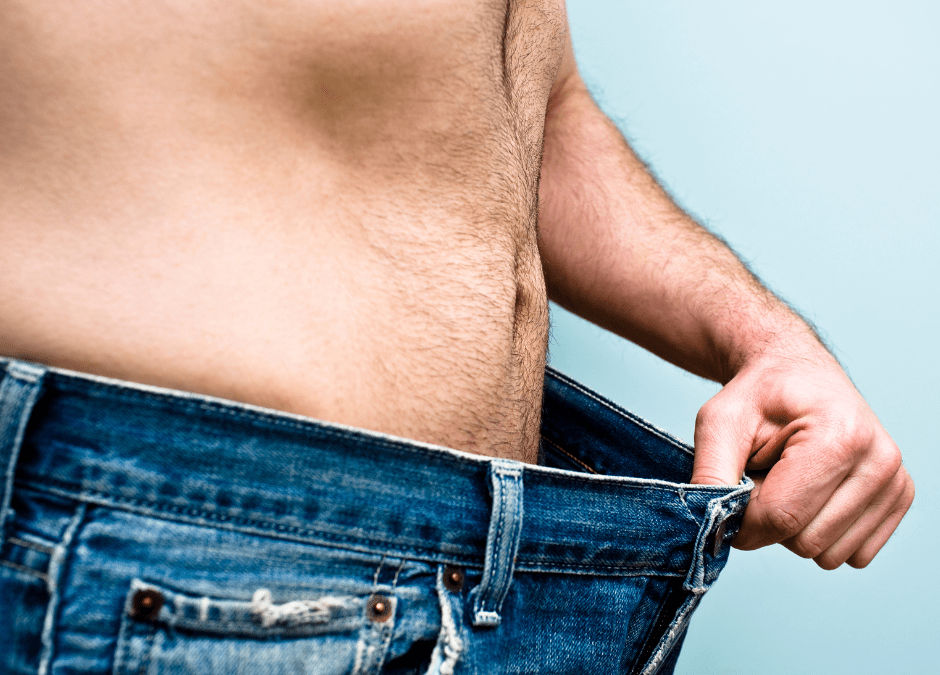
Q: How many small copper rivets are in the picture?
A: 3